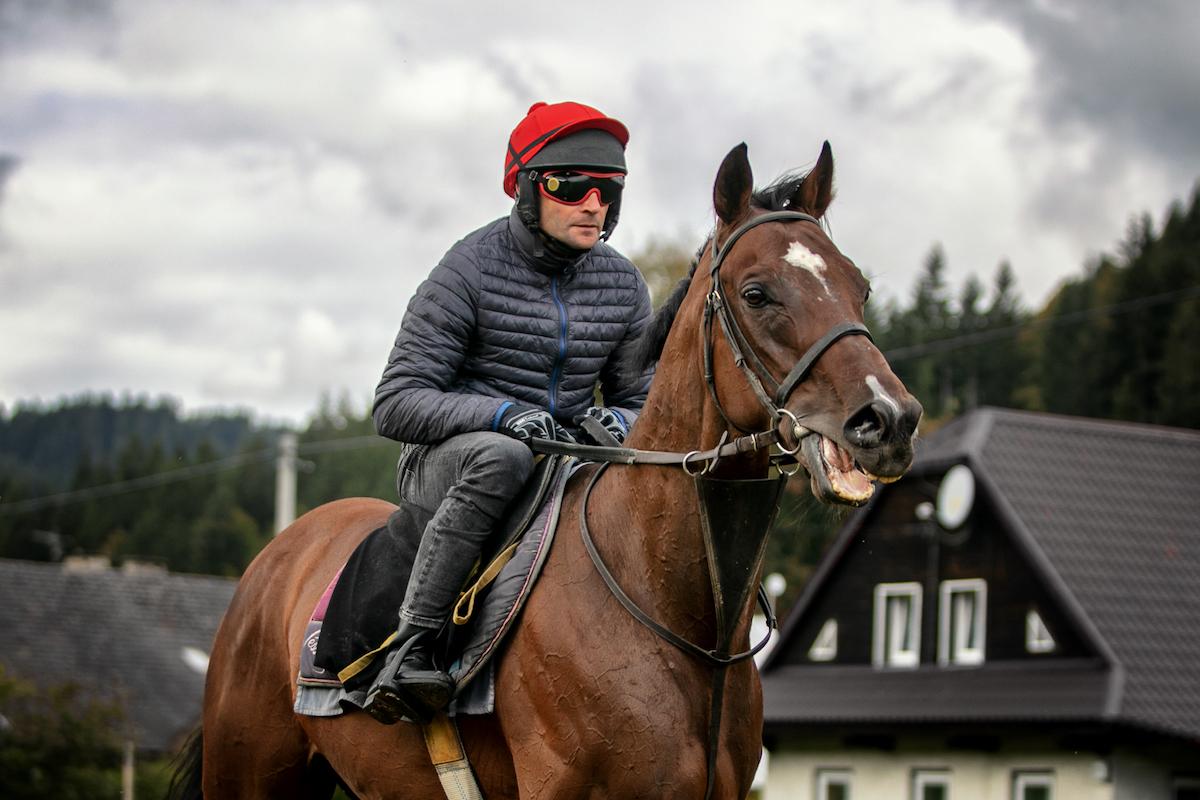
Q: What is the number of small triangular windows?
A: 2